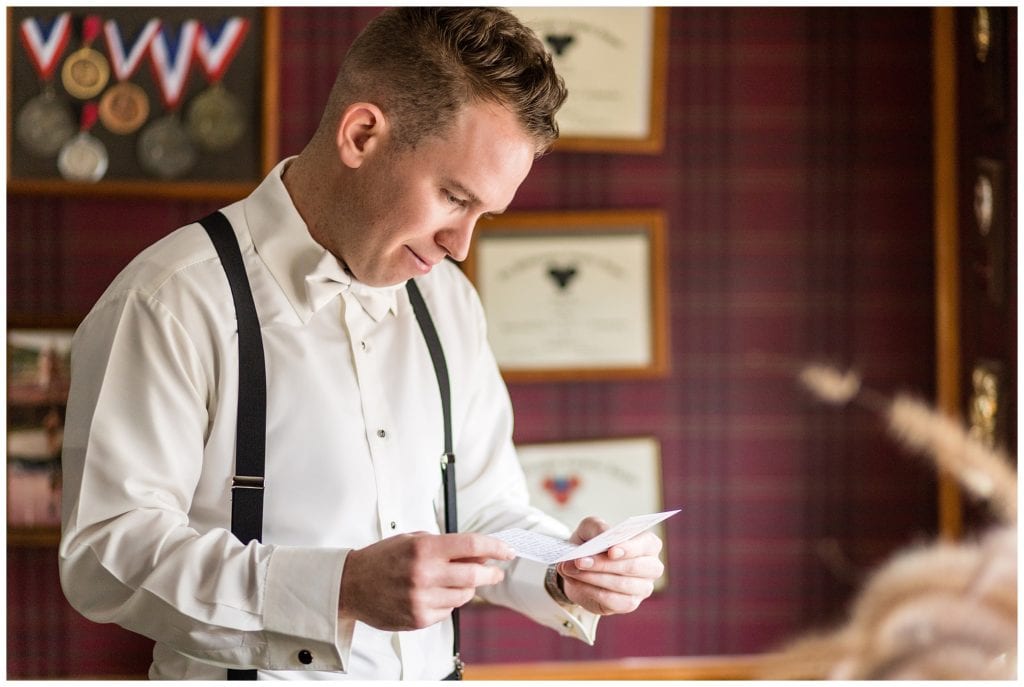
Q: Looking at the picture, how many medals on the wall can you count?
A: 6